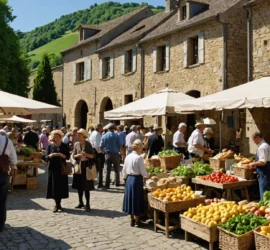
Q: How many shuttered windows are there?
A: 5